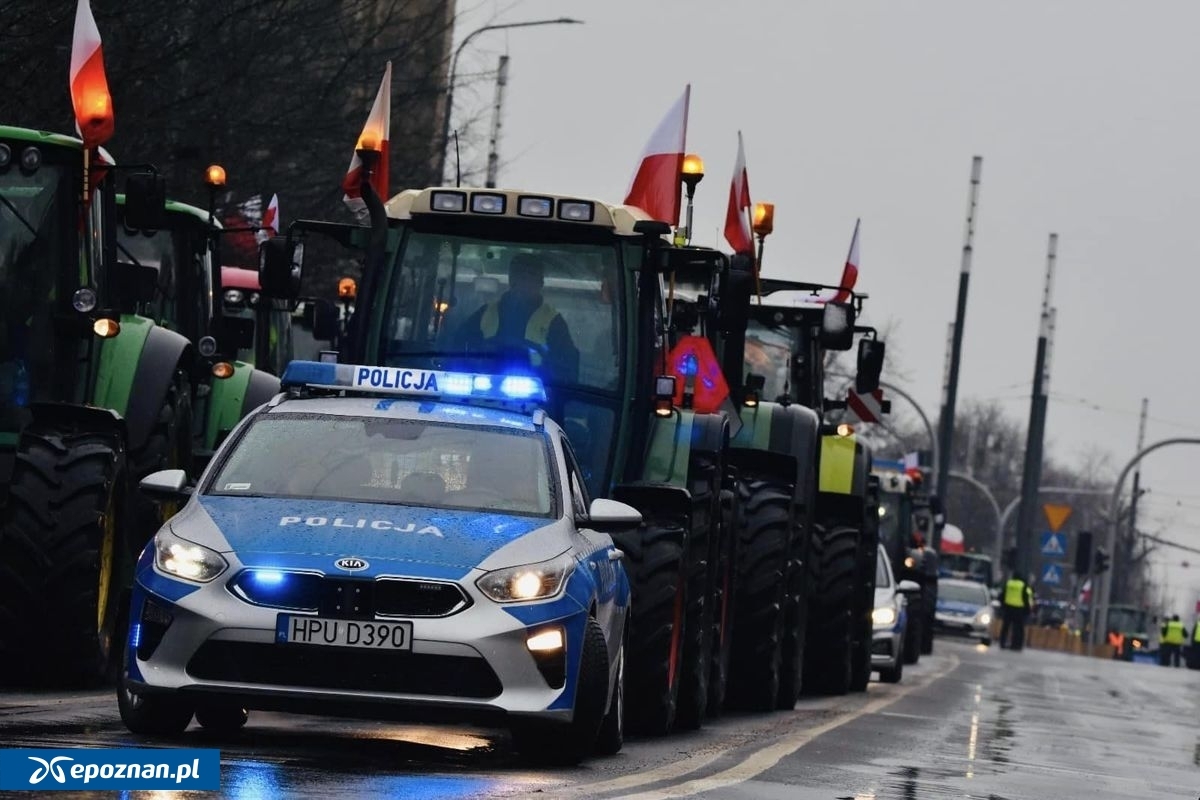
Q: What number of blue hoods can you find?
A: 2